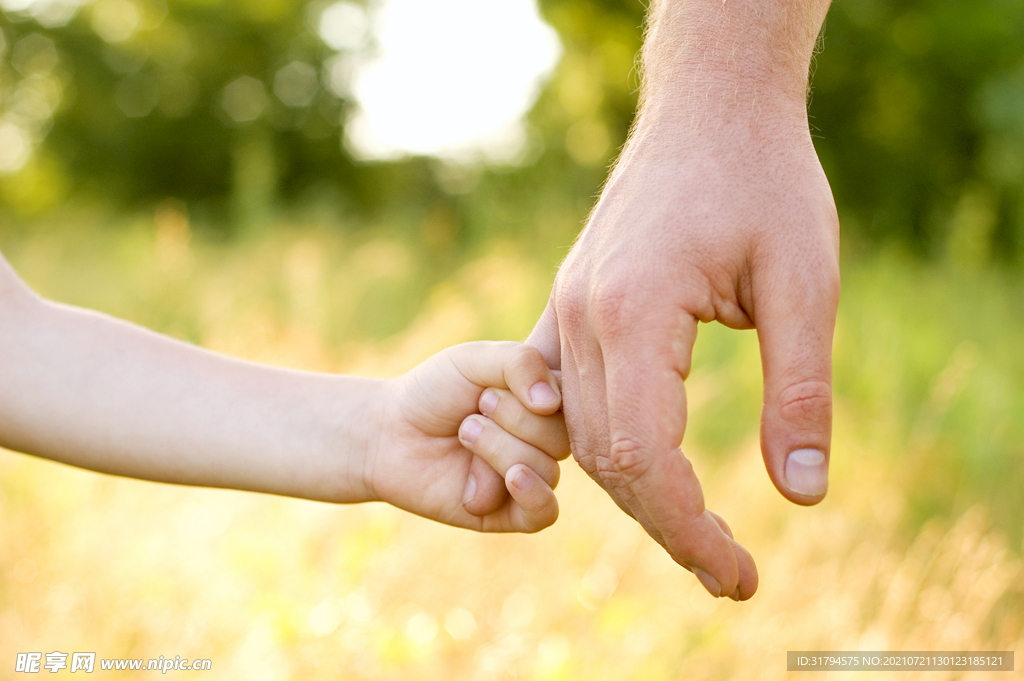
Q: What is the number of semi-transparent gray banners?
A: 1